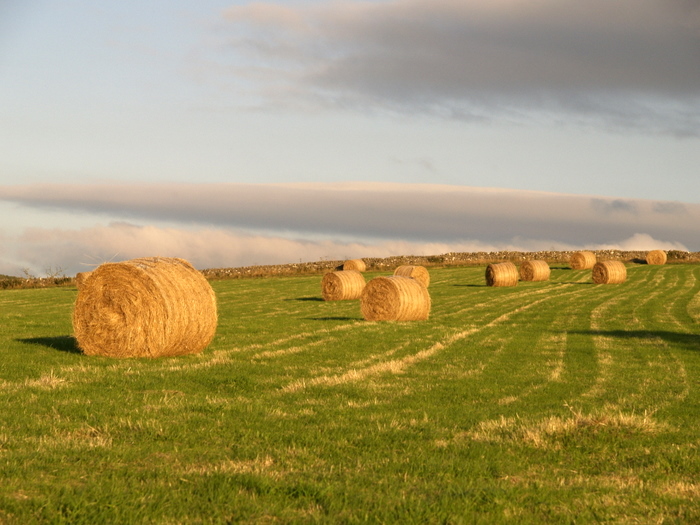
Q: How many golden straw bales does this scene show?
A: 11